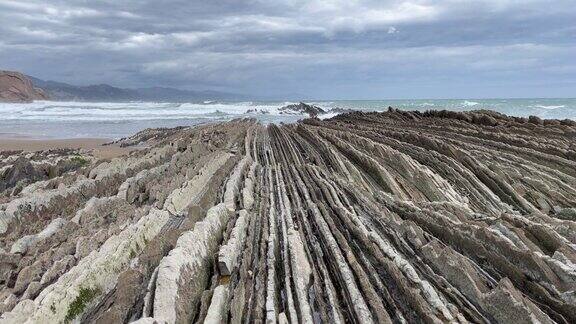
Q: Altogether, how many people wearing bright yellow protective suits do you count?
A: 0